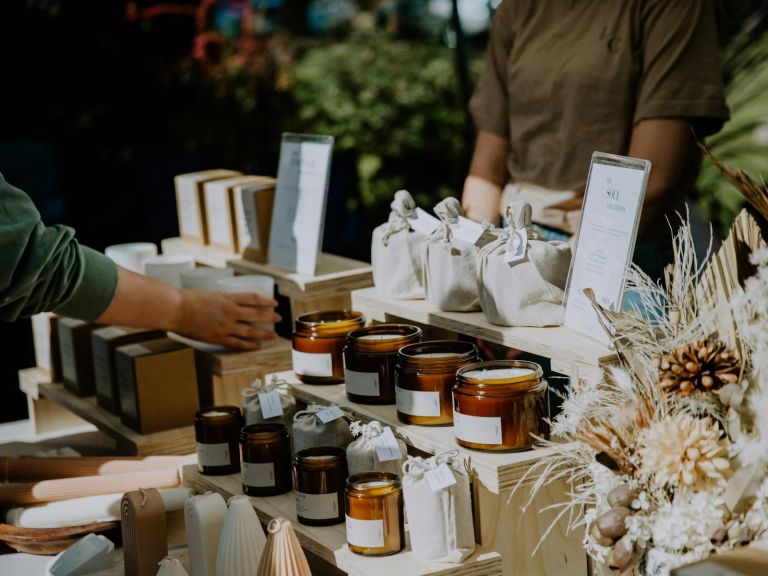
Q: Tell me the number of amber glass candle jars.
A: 8